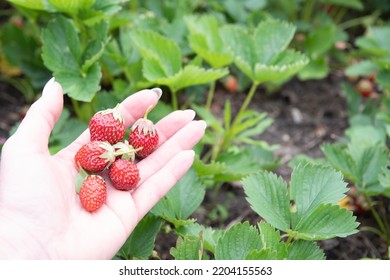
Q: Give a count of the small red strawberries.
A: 5